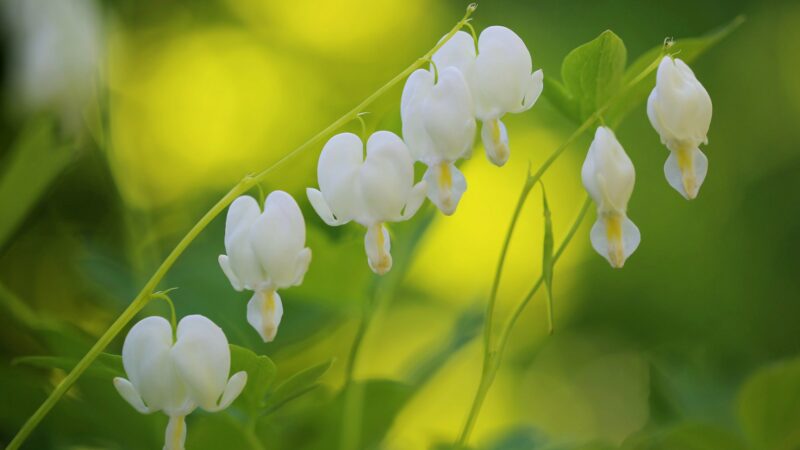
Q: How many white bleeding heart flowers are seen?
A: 7